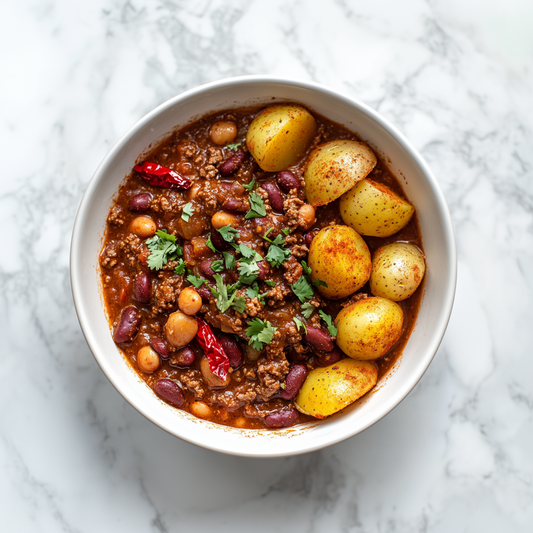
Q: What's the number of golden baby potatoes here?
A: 7